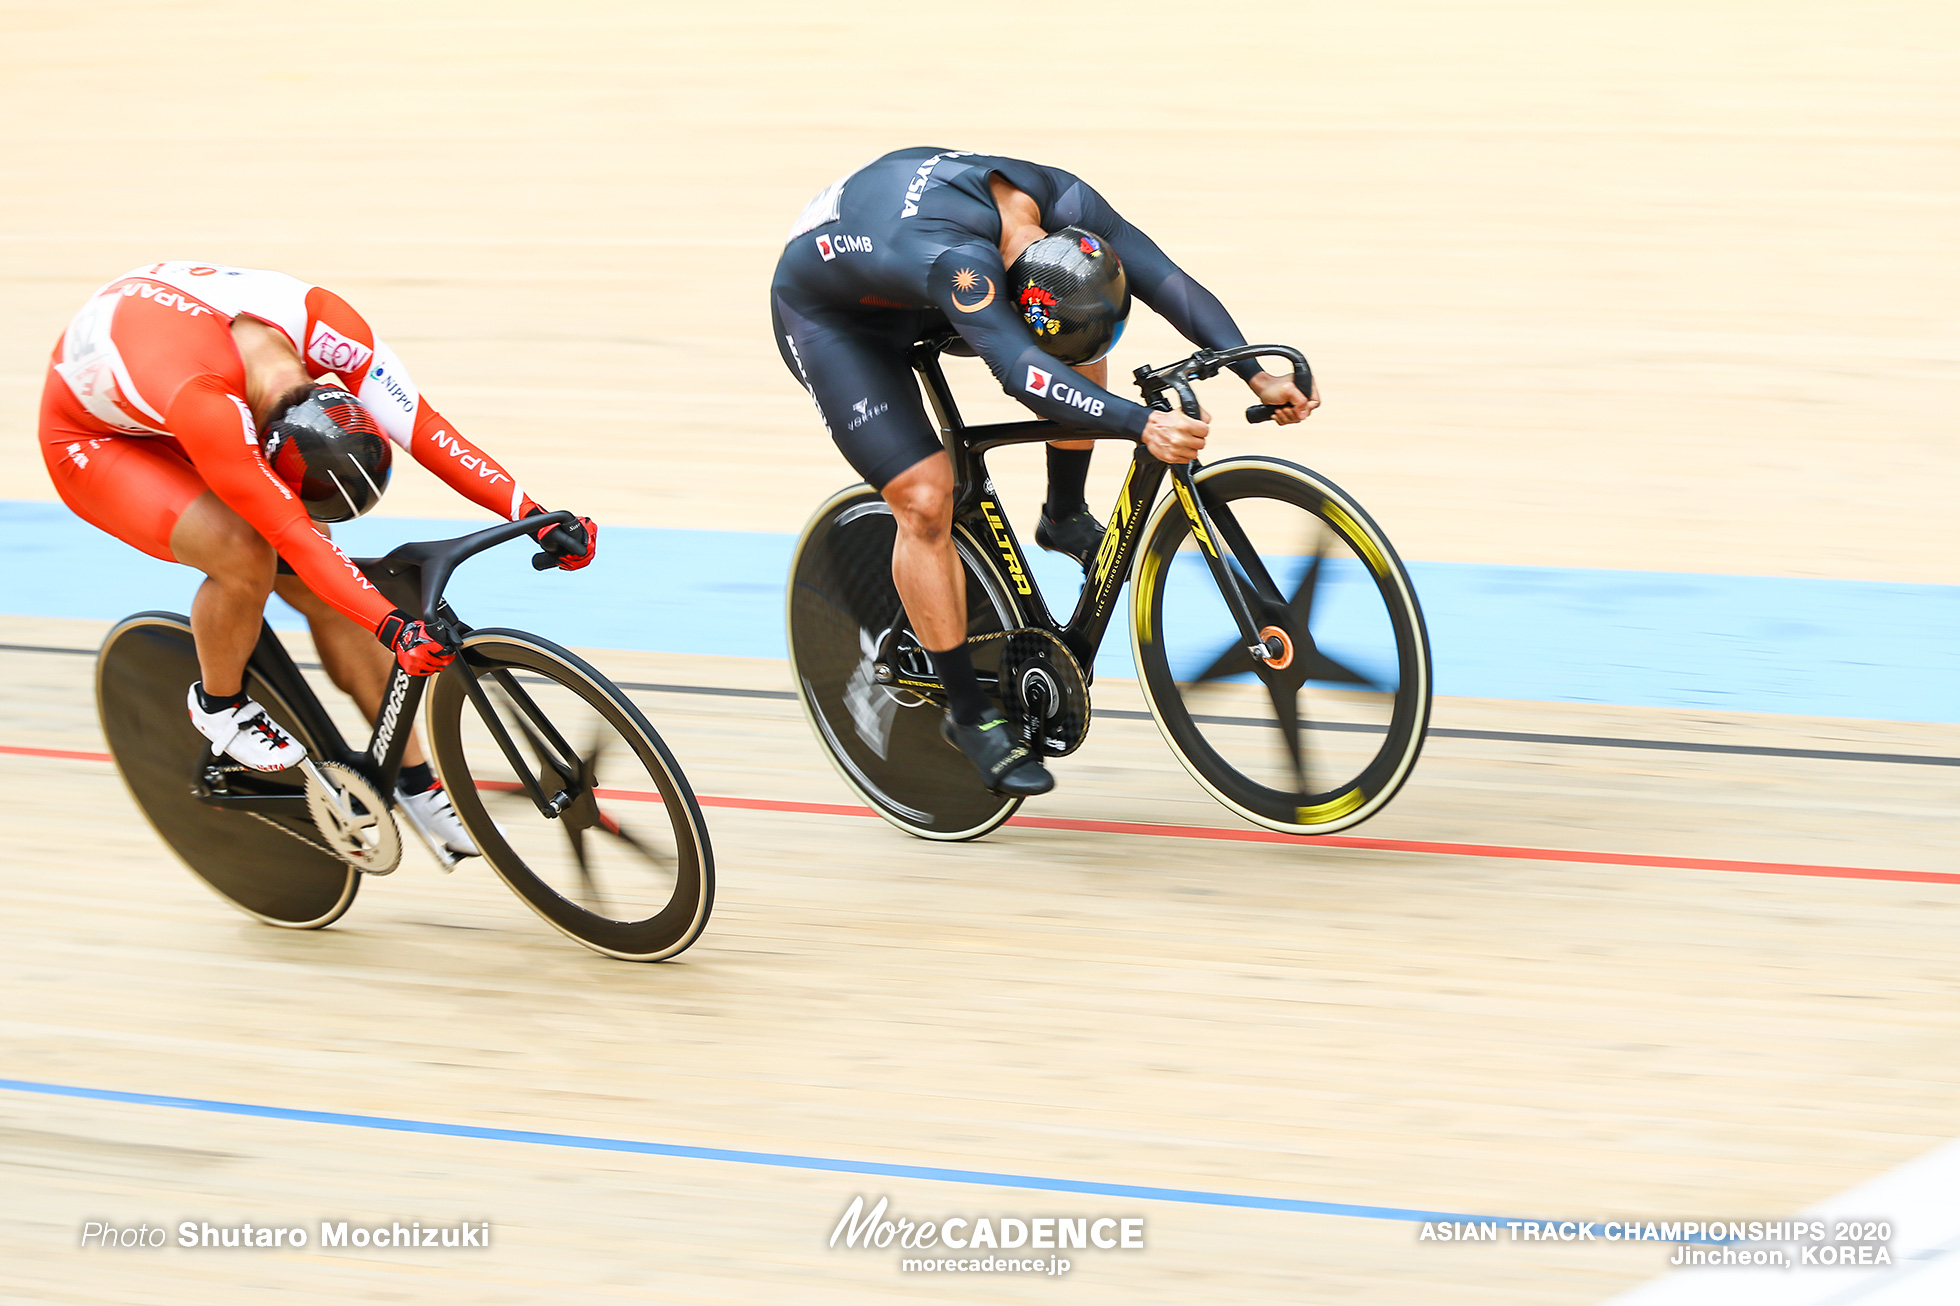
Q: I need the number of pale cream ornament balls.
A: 0